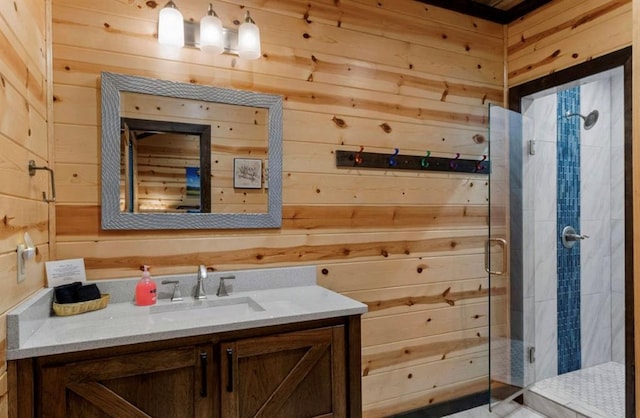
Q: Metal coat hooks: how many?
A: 5